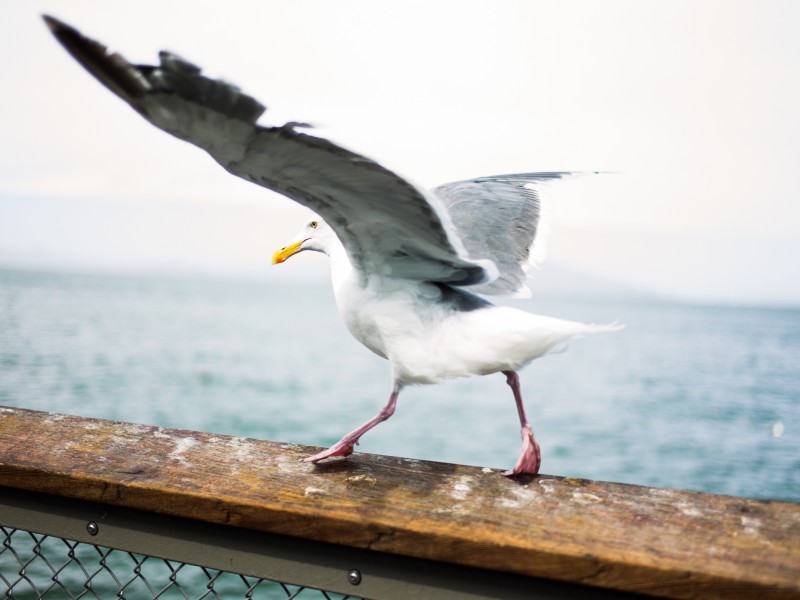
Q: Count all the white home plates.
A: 0